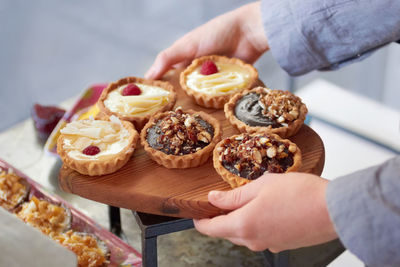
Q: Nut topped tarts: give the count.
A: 3